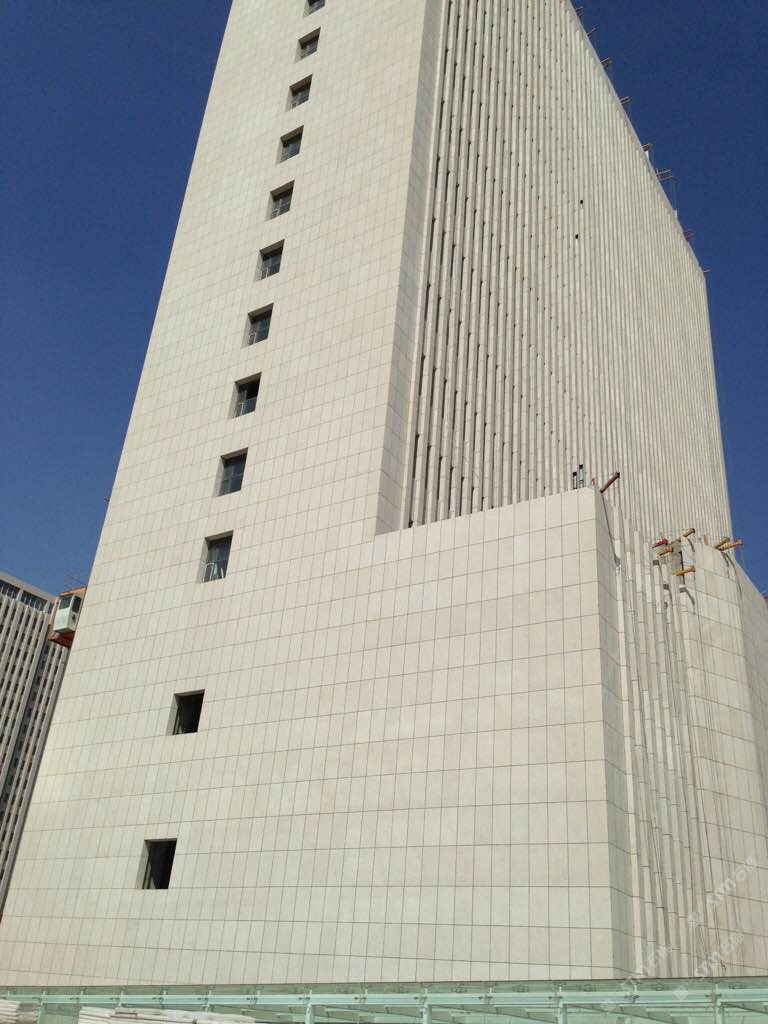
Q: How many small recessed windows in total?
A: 12